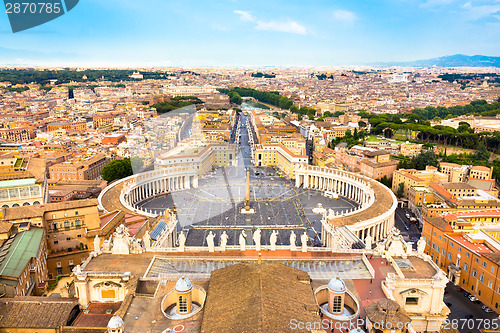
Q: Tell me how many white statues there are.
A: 12